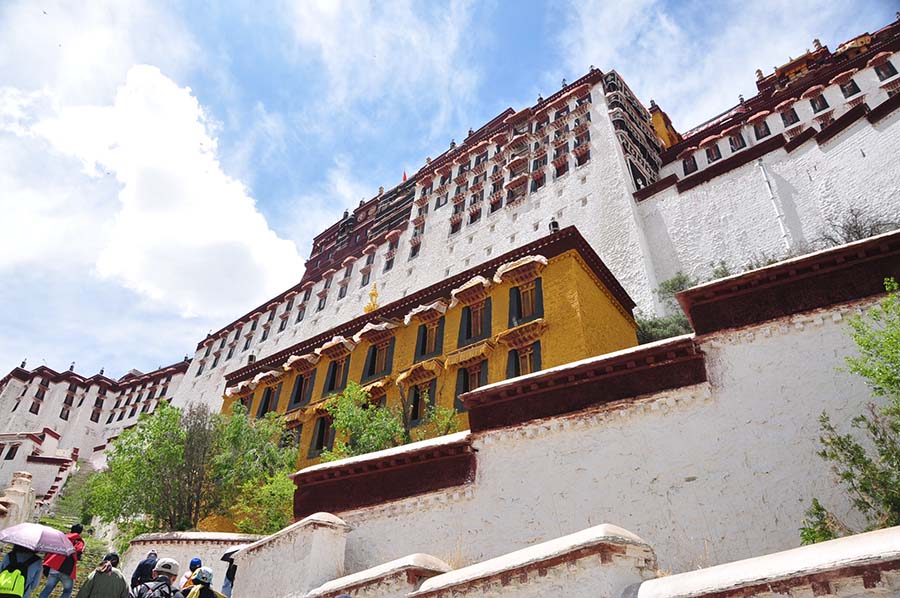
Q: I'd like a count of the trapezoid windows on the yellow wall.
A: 14